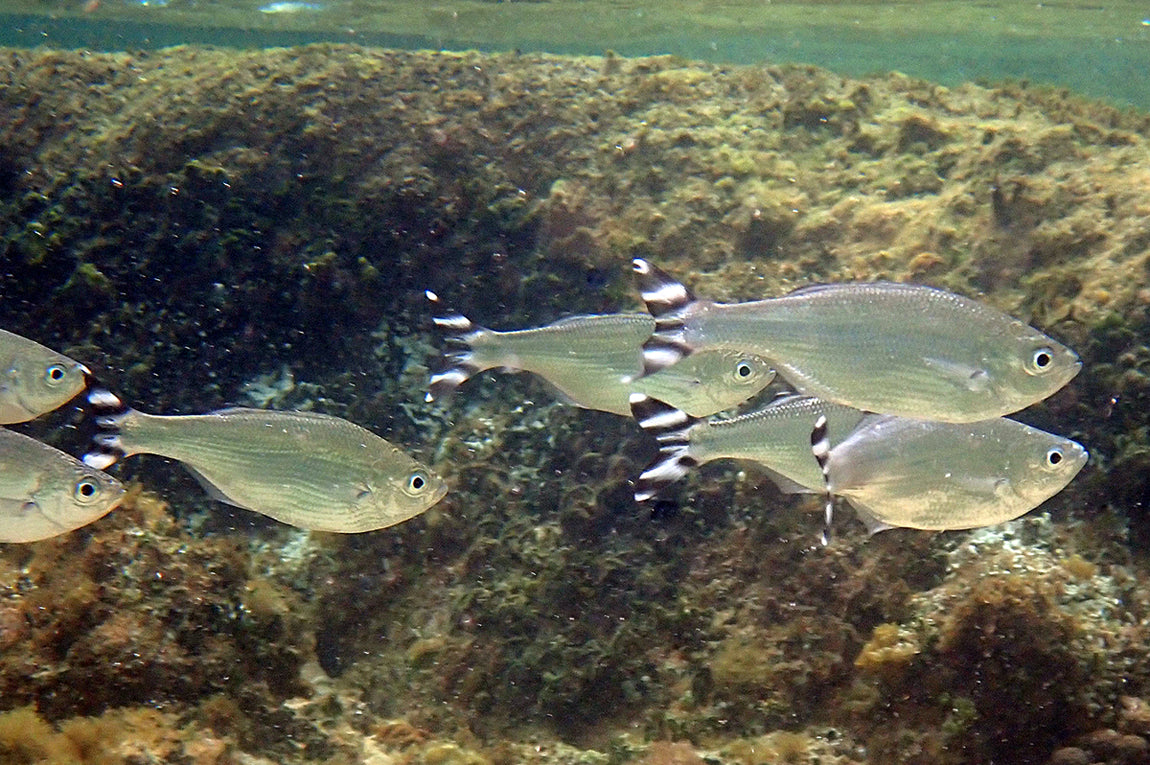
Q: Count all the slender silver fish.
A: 7